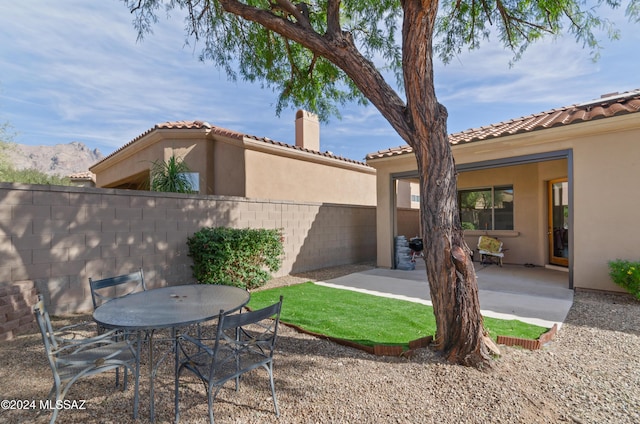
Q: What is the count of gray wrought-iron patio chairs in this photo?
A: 3